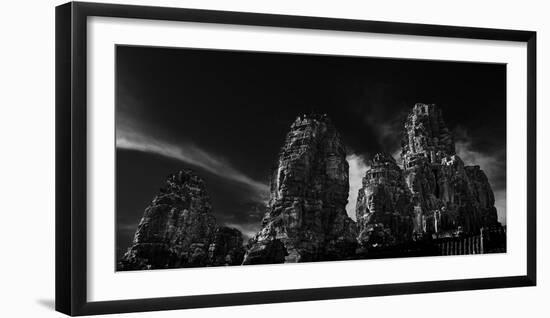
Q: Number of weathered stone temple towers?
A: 4